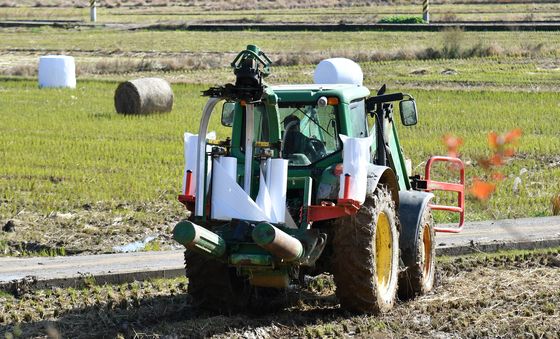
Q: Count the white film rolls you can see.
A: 4